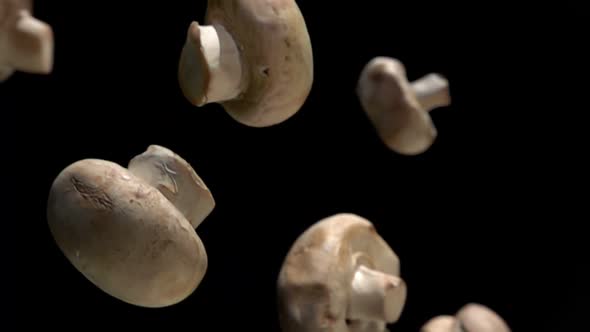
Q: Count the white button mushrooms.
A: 6